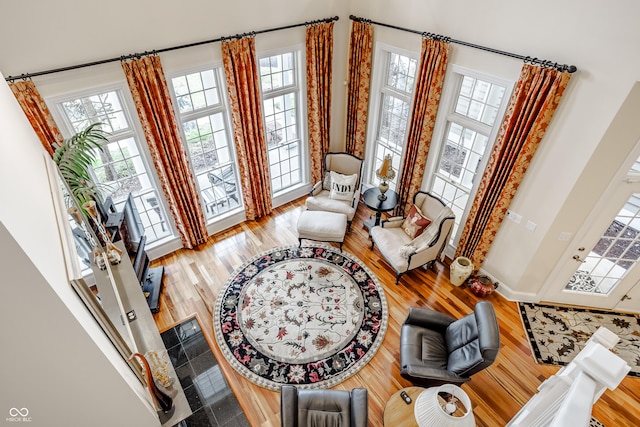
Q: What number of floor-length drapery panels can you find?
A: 7